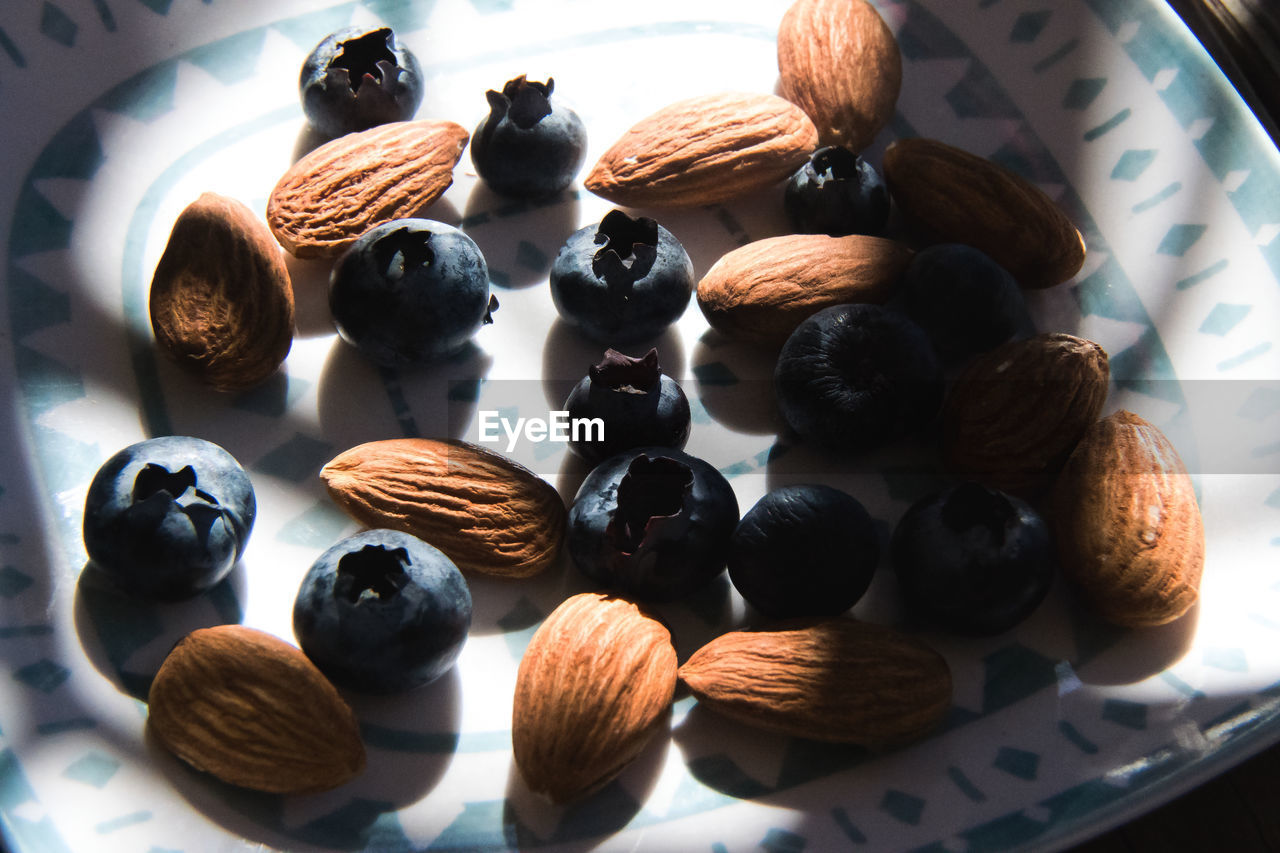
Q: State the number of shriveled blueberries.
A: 2